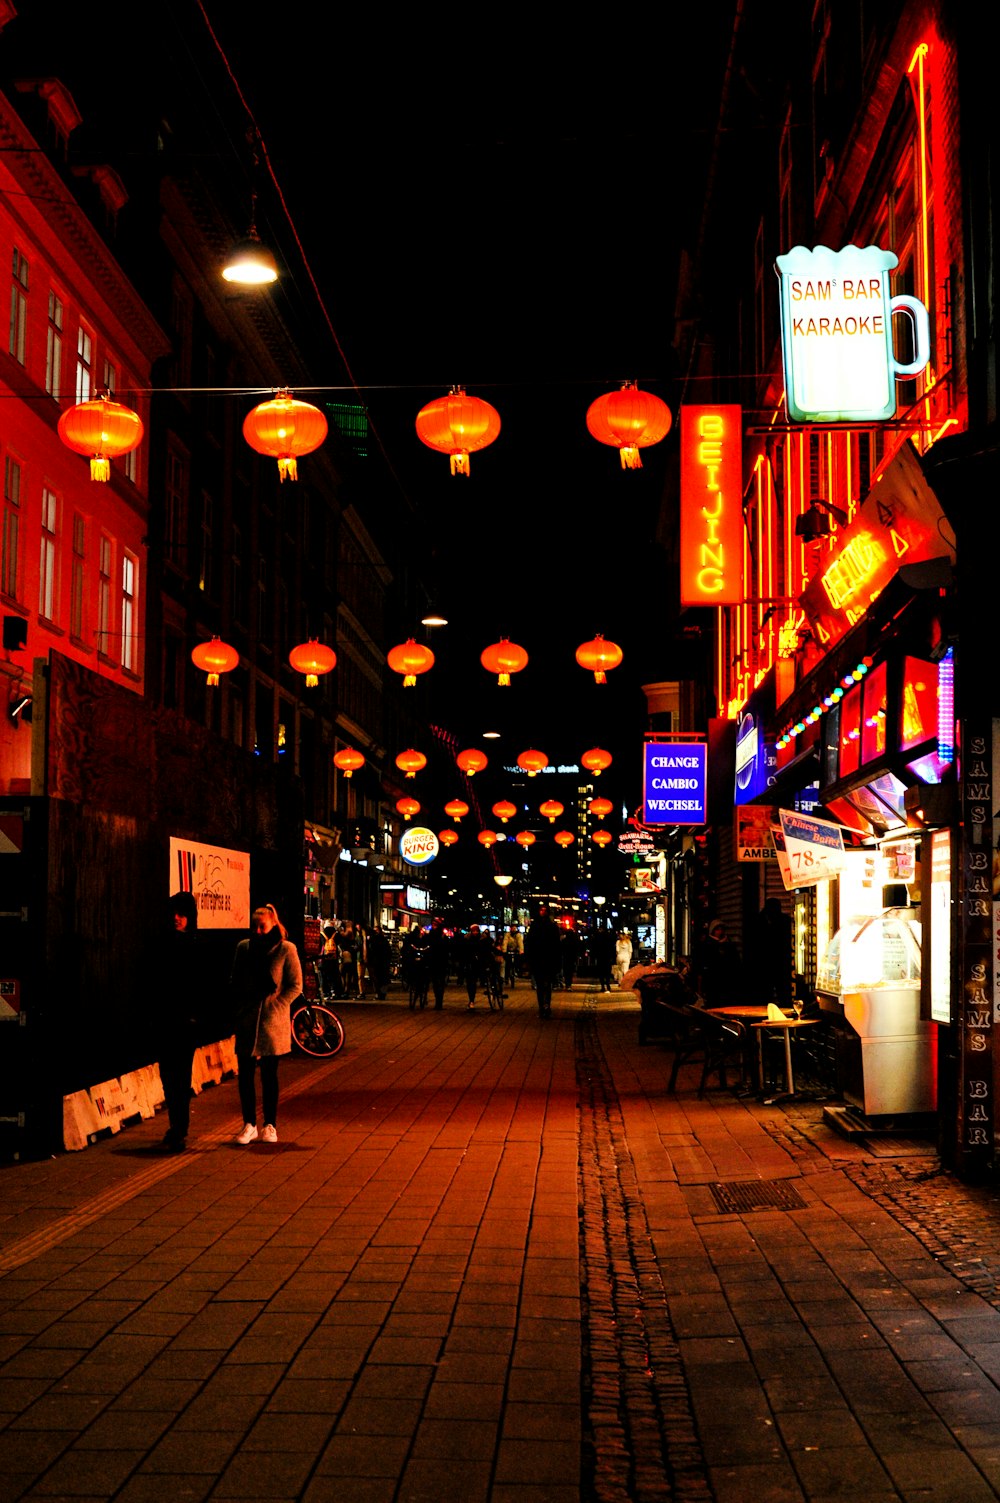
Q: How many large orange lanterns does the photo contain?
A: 4